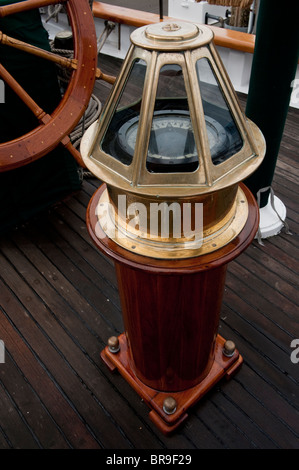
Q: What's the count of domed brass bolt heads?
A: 3